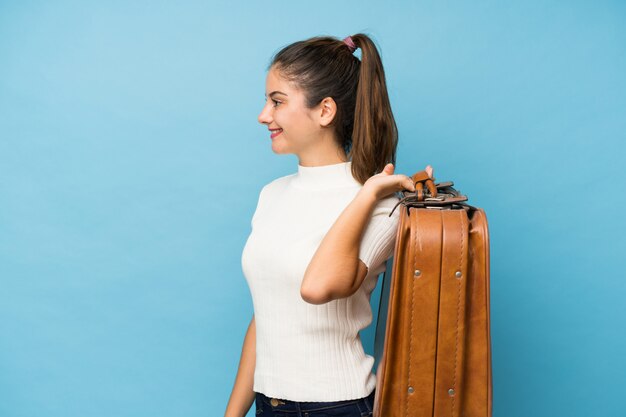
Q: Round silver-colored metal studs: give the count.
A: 4